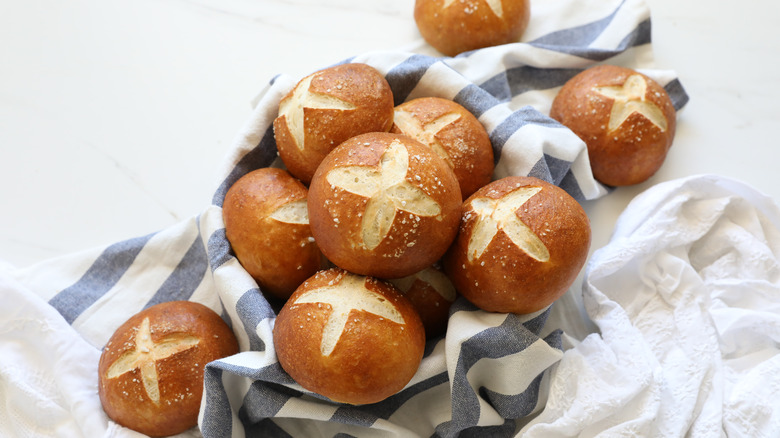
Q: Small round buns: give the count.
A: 10